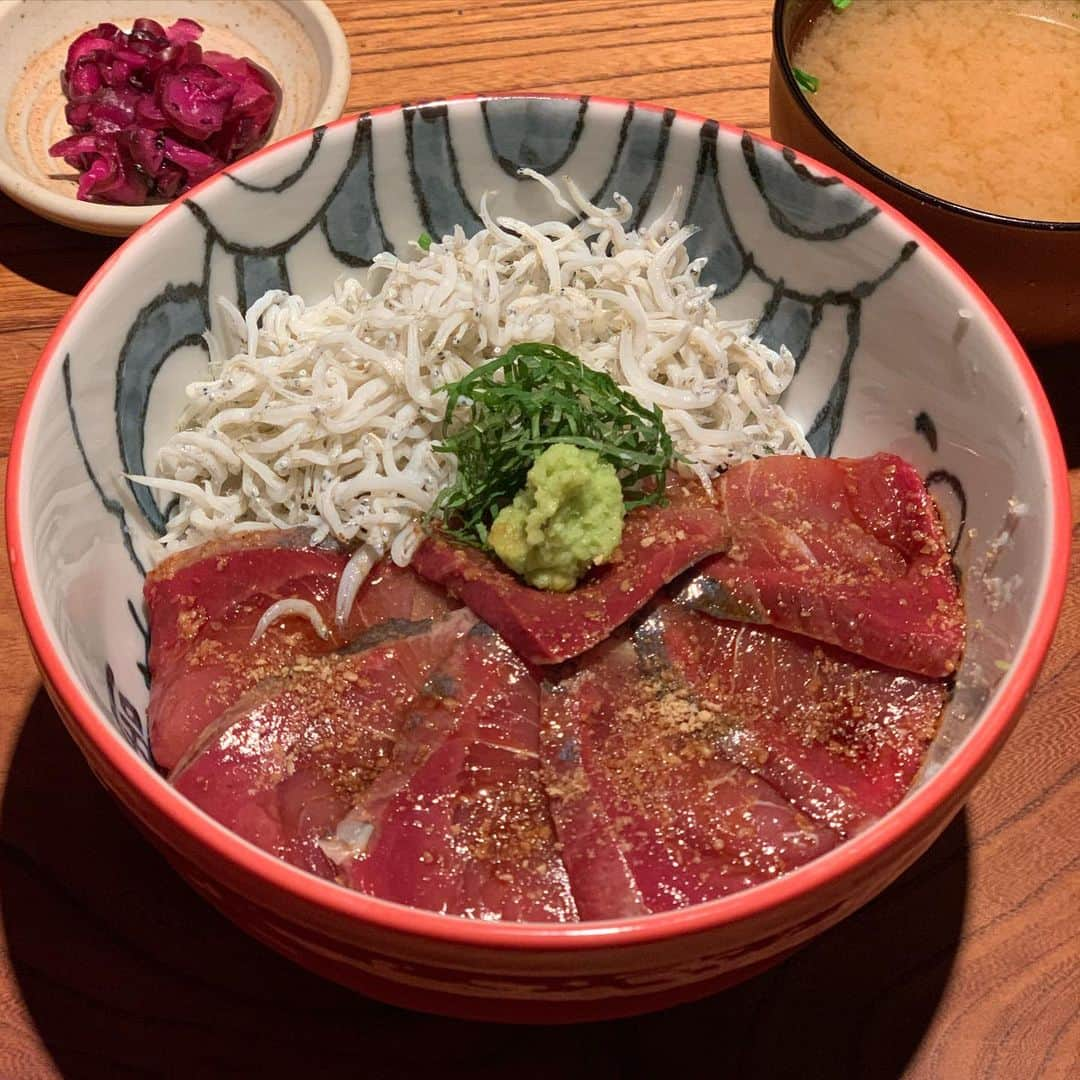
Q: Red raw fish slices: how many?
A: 7